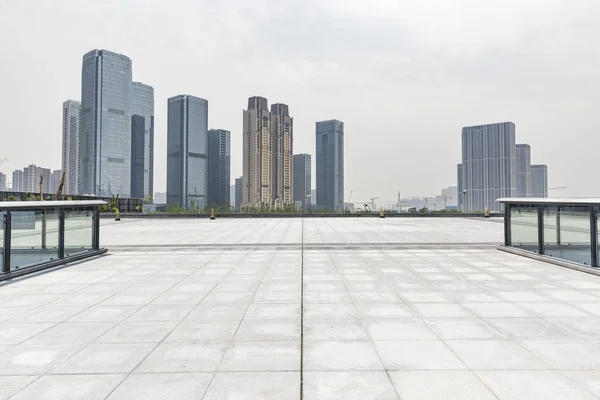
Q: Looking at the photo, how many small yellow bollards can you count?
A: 4